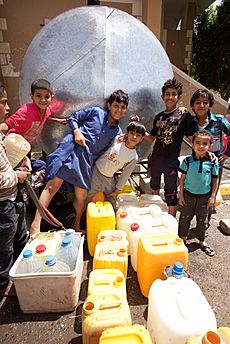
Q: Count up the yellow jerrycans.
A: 8